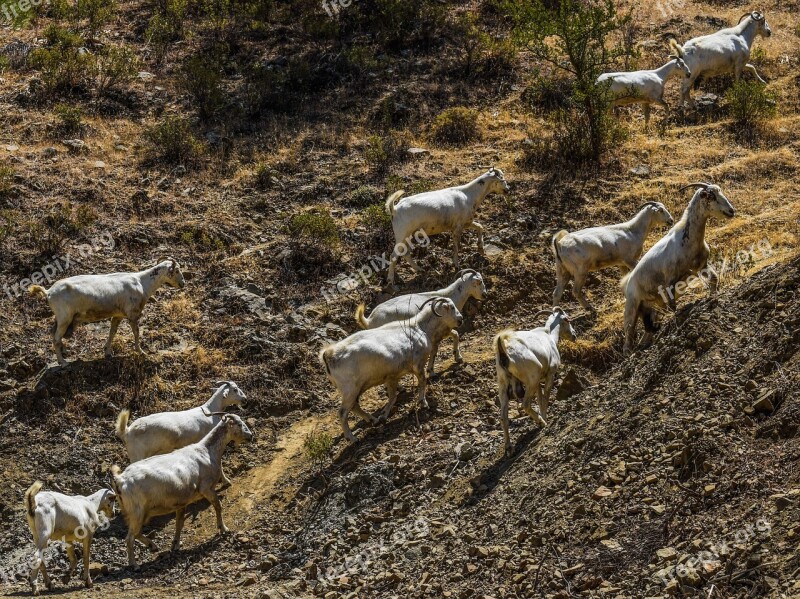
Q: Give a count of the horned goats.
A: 12